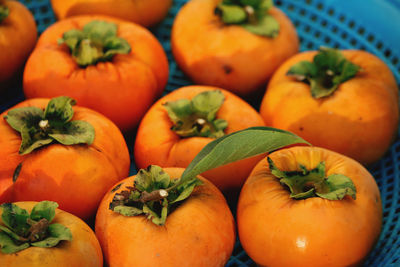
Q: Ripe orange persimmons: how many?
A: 10